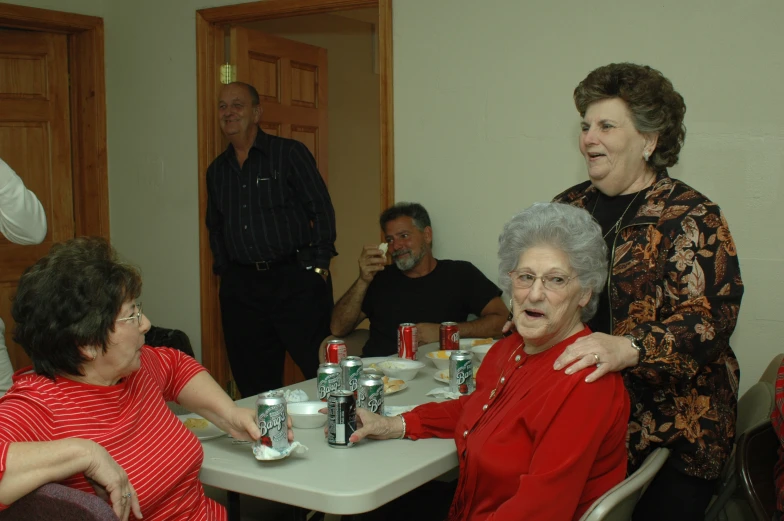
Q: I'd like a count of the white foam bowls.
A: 4